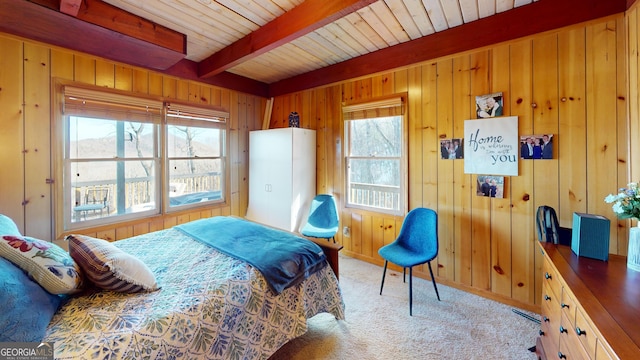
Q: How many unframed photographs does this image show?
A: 4